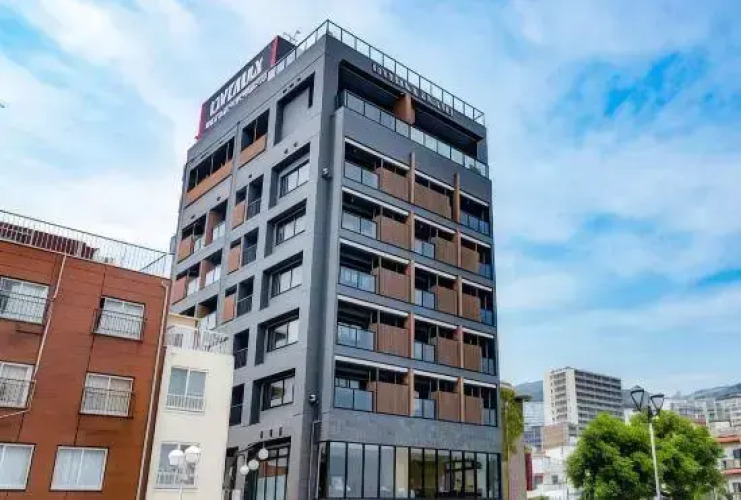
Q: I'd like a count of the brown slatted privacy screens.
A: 14